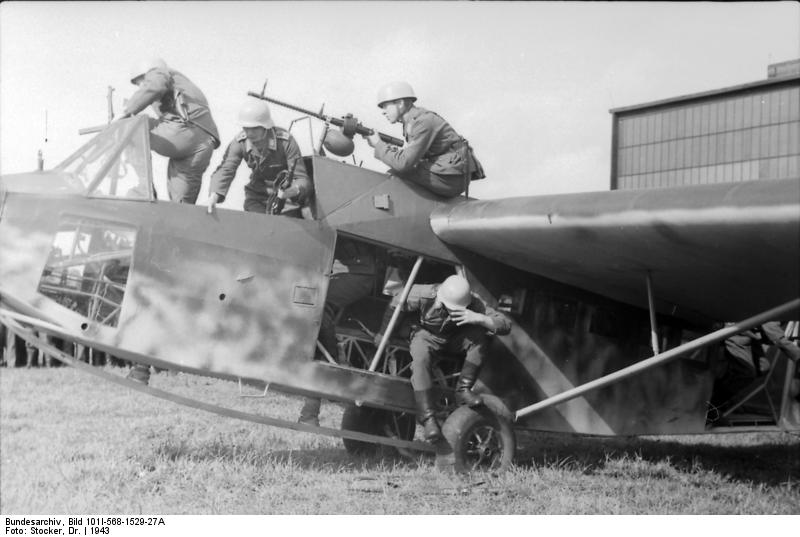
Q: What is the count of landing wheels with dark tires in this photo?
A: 2